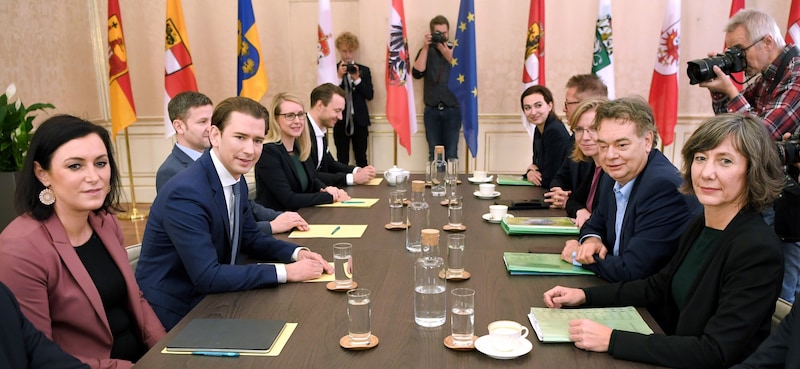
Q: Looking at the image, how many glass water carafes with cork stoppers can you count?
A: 3